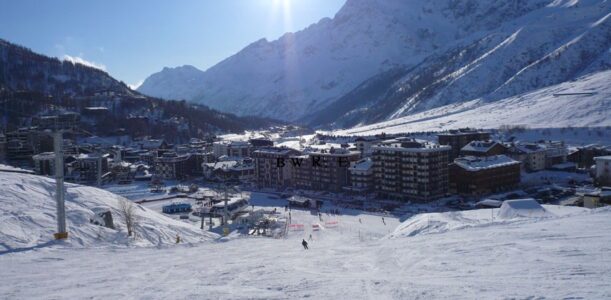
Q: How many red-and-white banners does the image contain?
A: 3